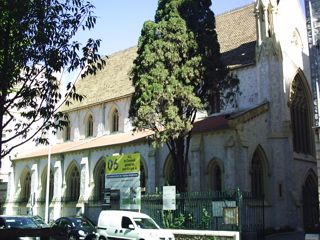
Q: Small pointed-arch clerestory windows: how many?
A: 3